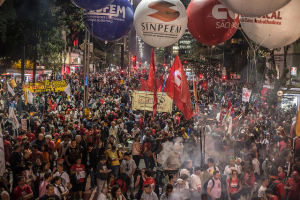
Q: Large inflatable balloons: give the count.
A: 6